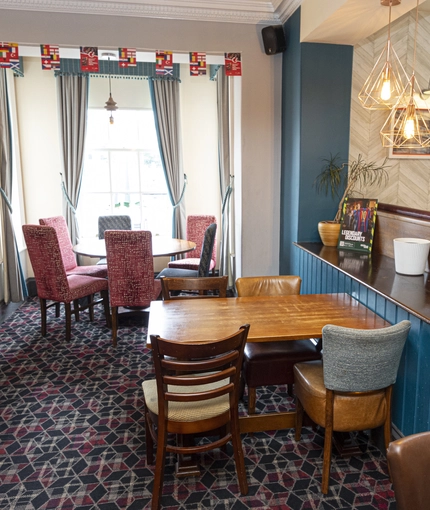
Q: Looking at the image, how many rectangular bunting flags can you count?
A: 7